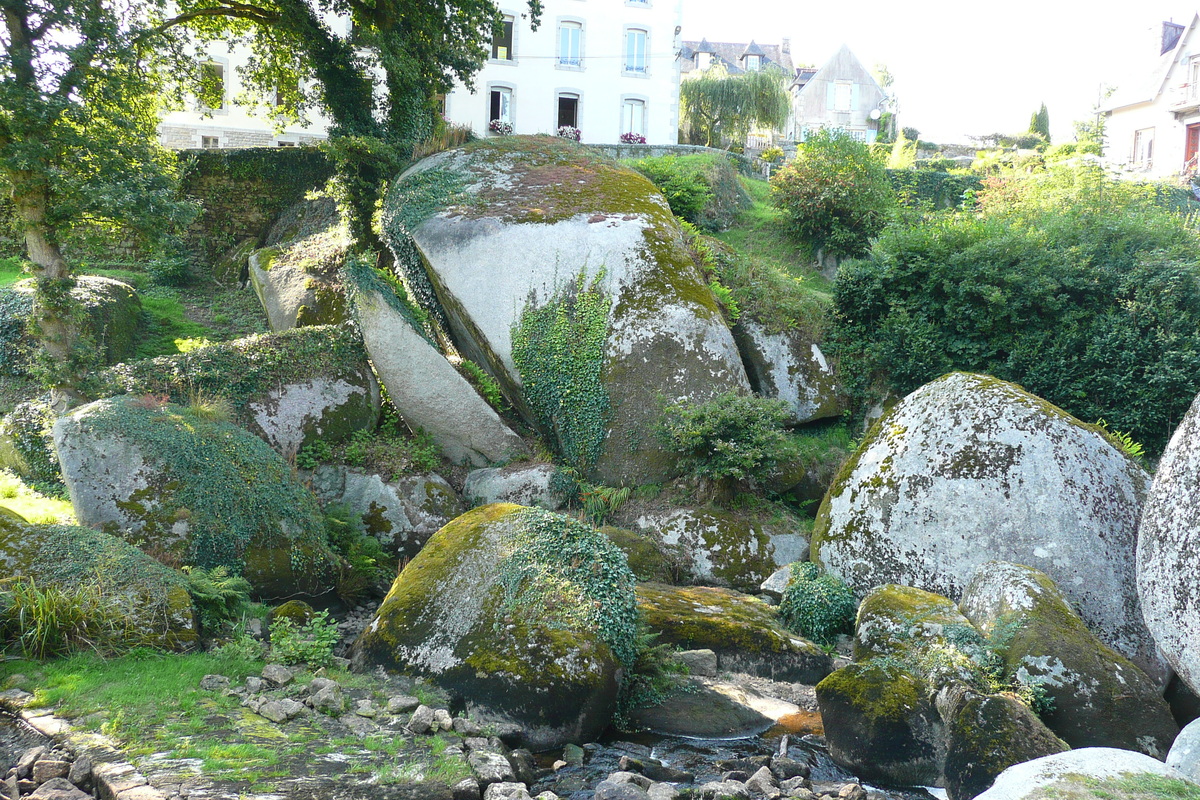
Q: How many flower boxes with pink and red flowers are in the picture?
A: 3